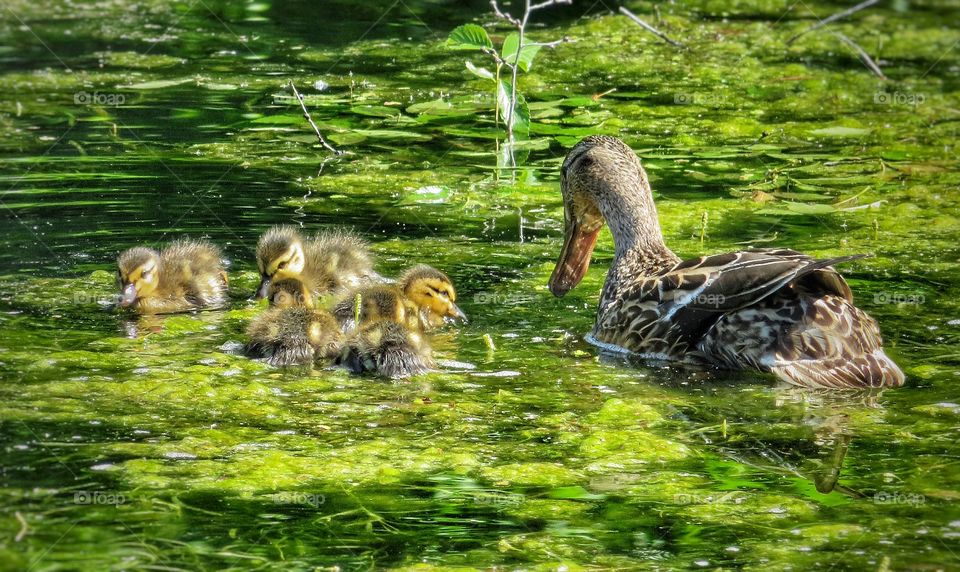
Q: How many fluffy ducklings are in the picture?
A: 5